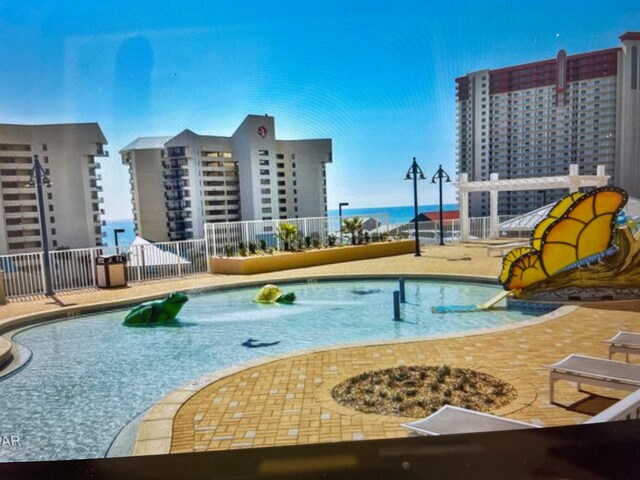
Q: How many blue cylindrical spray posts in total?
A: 2